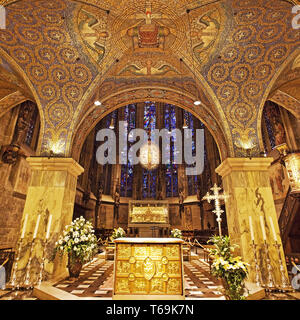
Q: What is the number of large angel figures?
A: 3